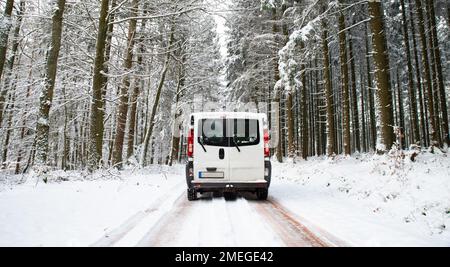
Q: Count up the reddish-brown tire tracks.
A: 2